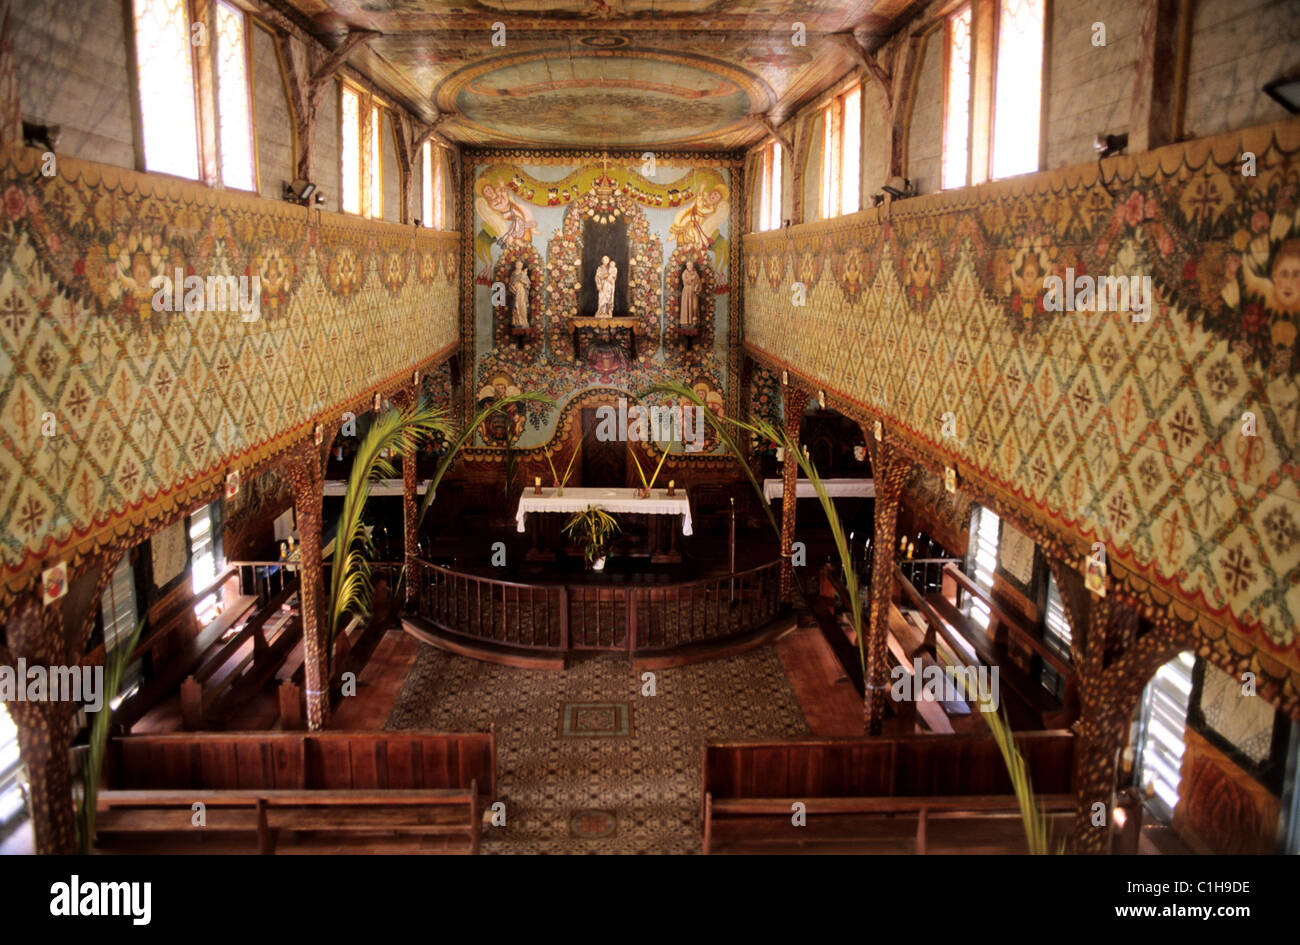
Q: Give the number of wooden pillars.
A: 6